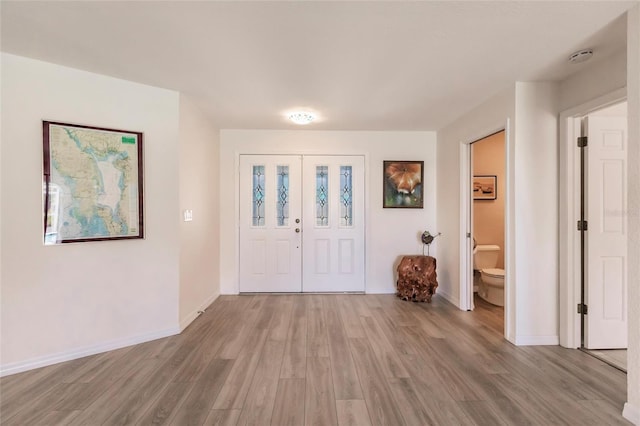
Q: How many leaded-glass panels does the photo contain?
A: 4